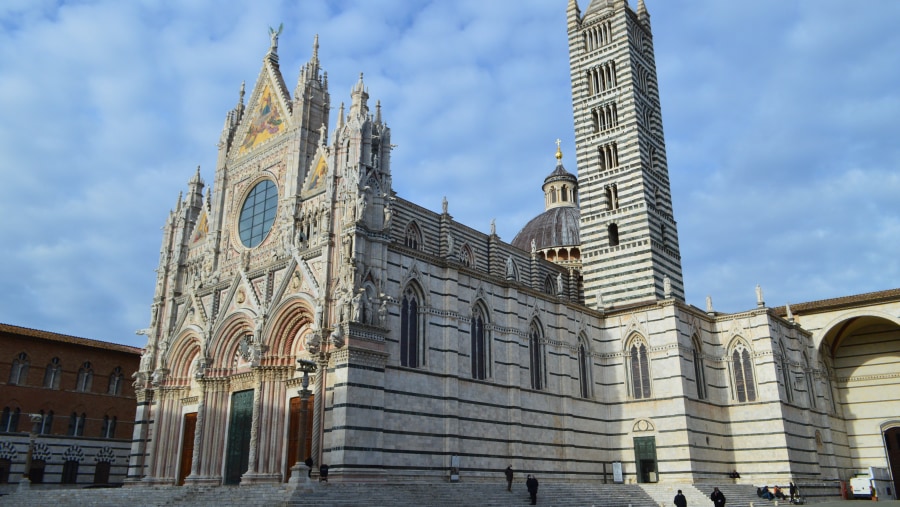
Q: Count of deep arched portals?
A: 3